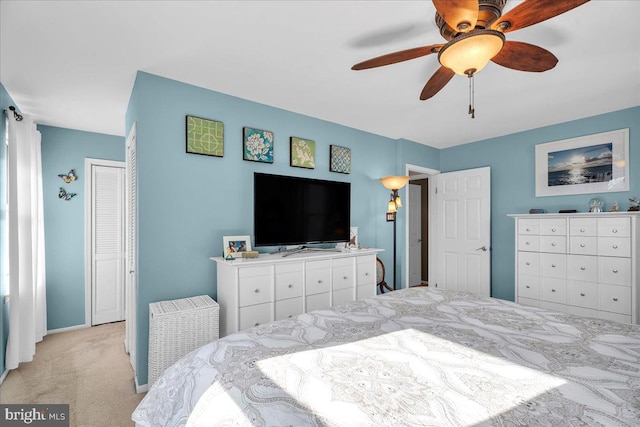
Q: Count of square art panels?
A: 4